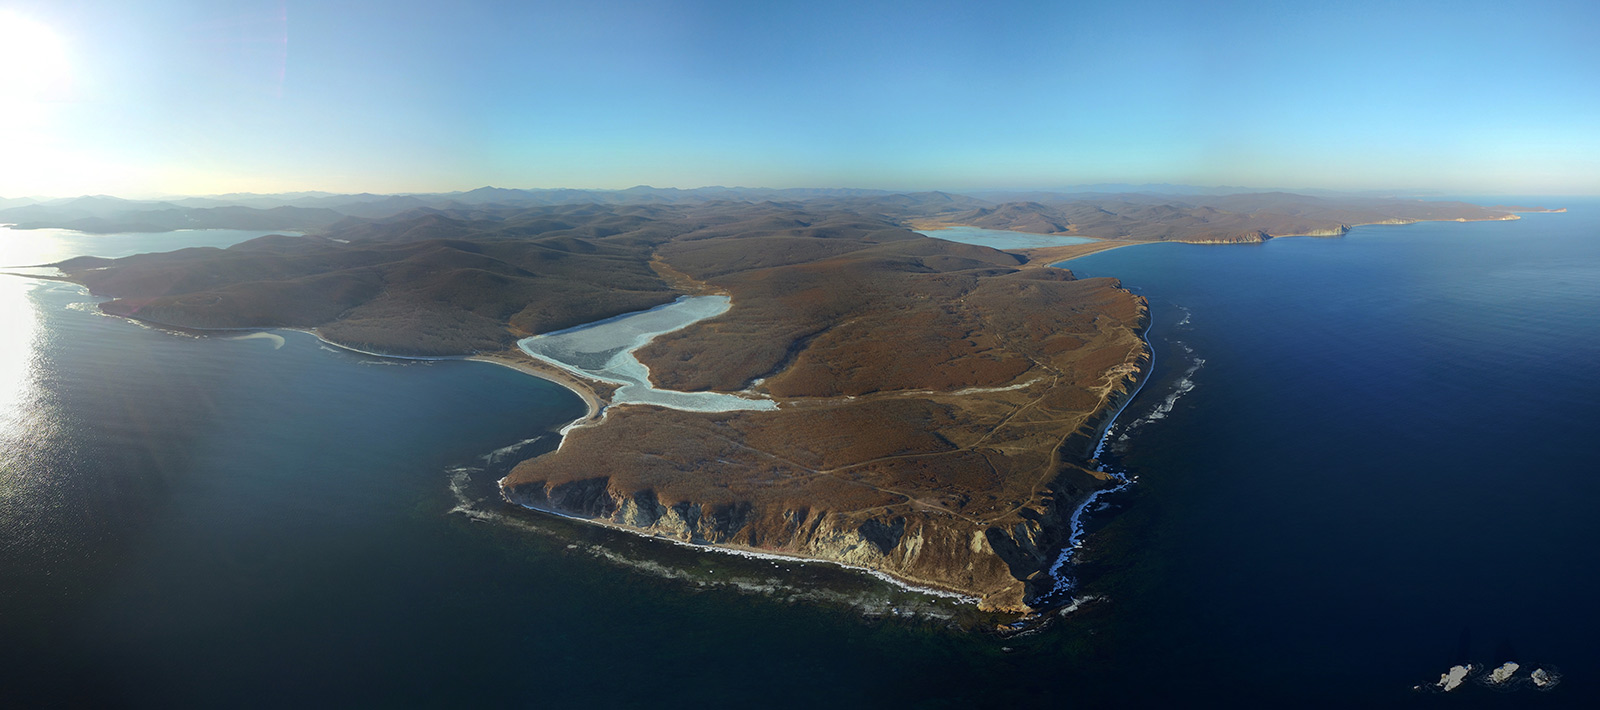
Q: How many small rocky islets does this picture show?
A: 3